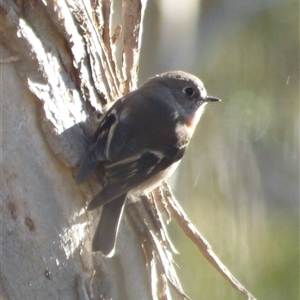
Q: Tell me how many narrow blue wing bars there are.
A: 0